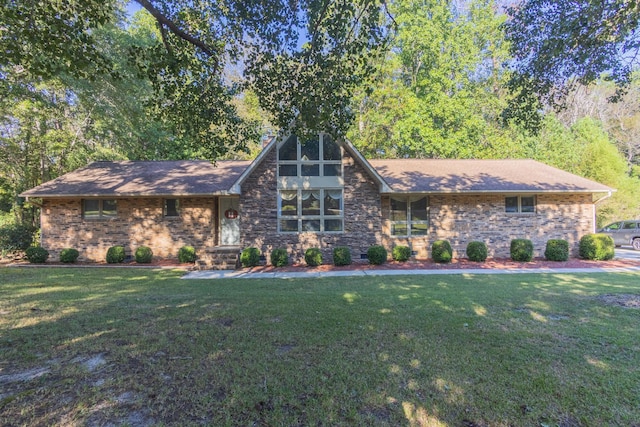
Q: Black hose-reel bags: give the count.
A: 0